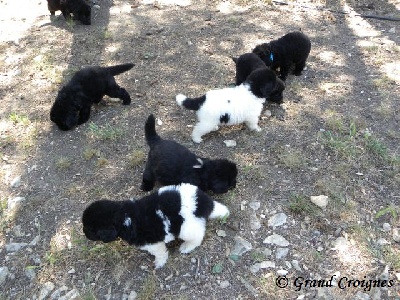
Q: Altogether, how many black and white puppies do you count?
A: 2